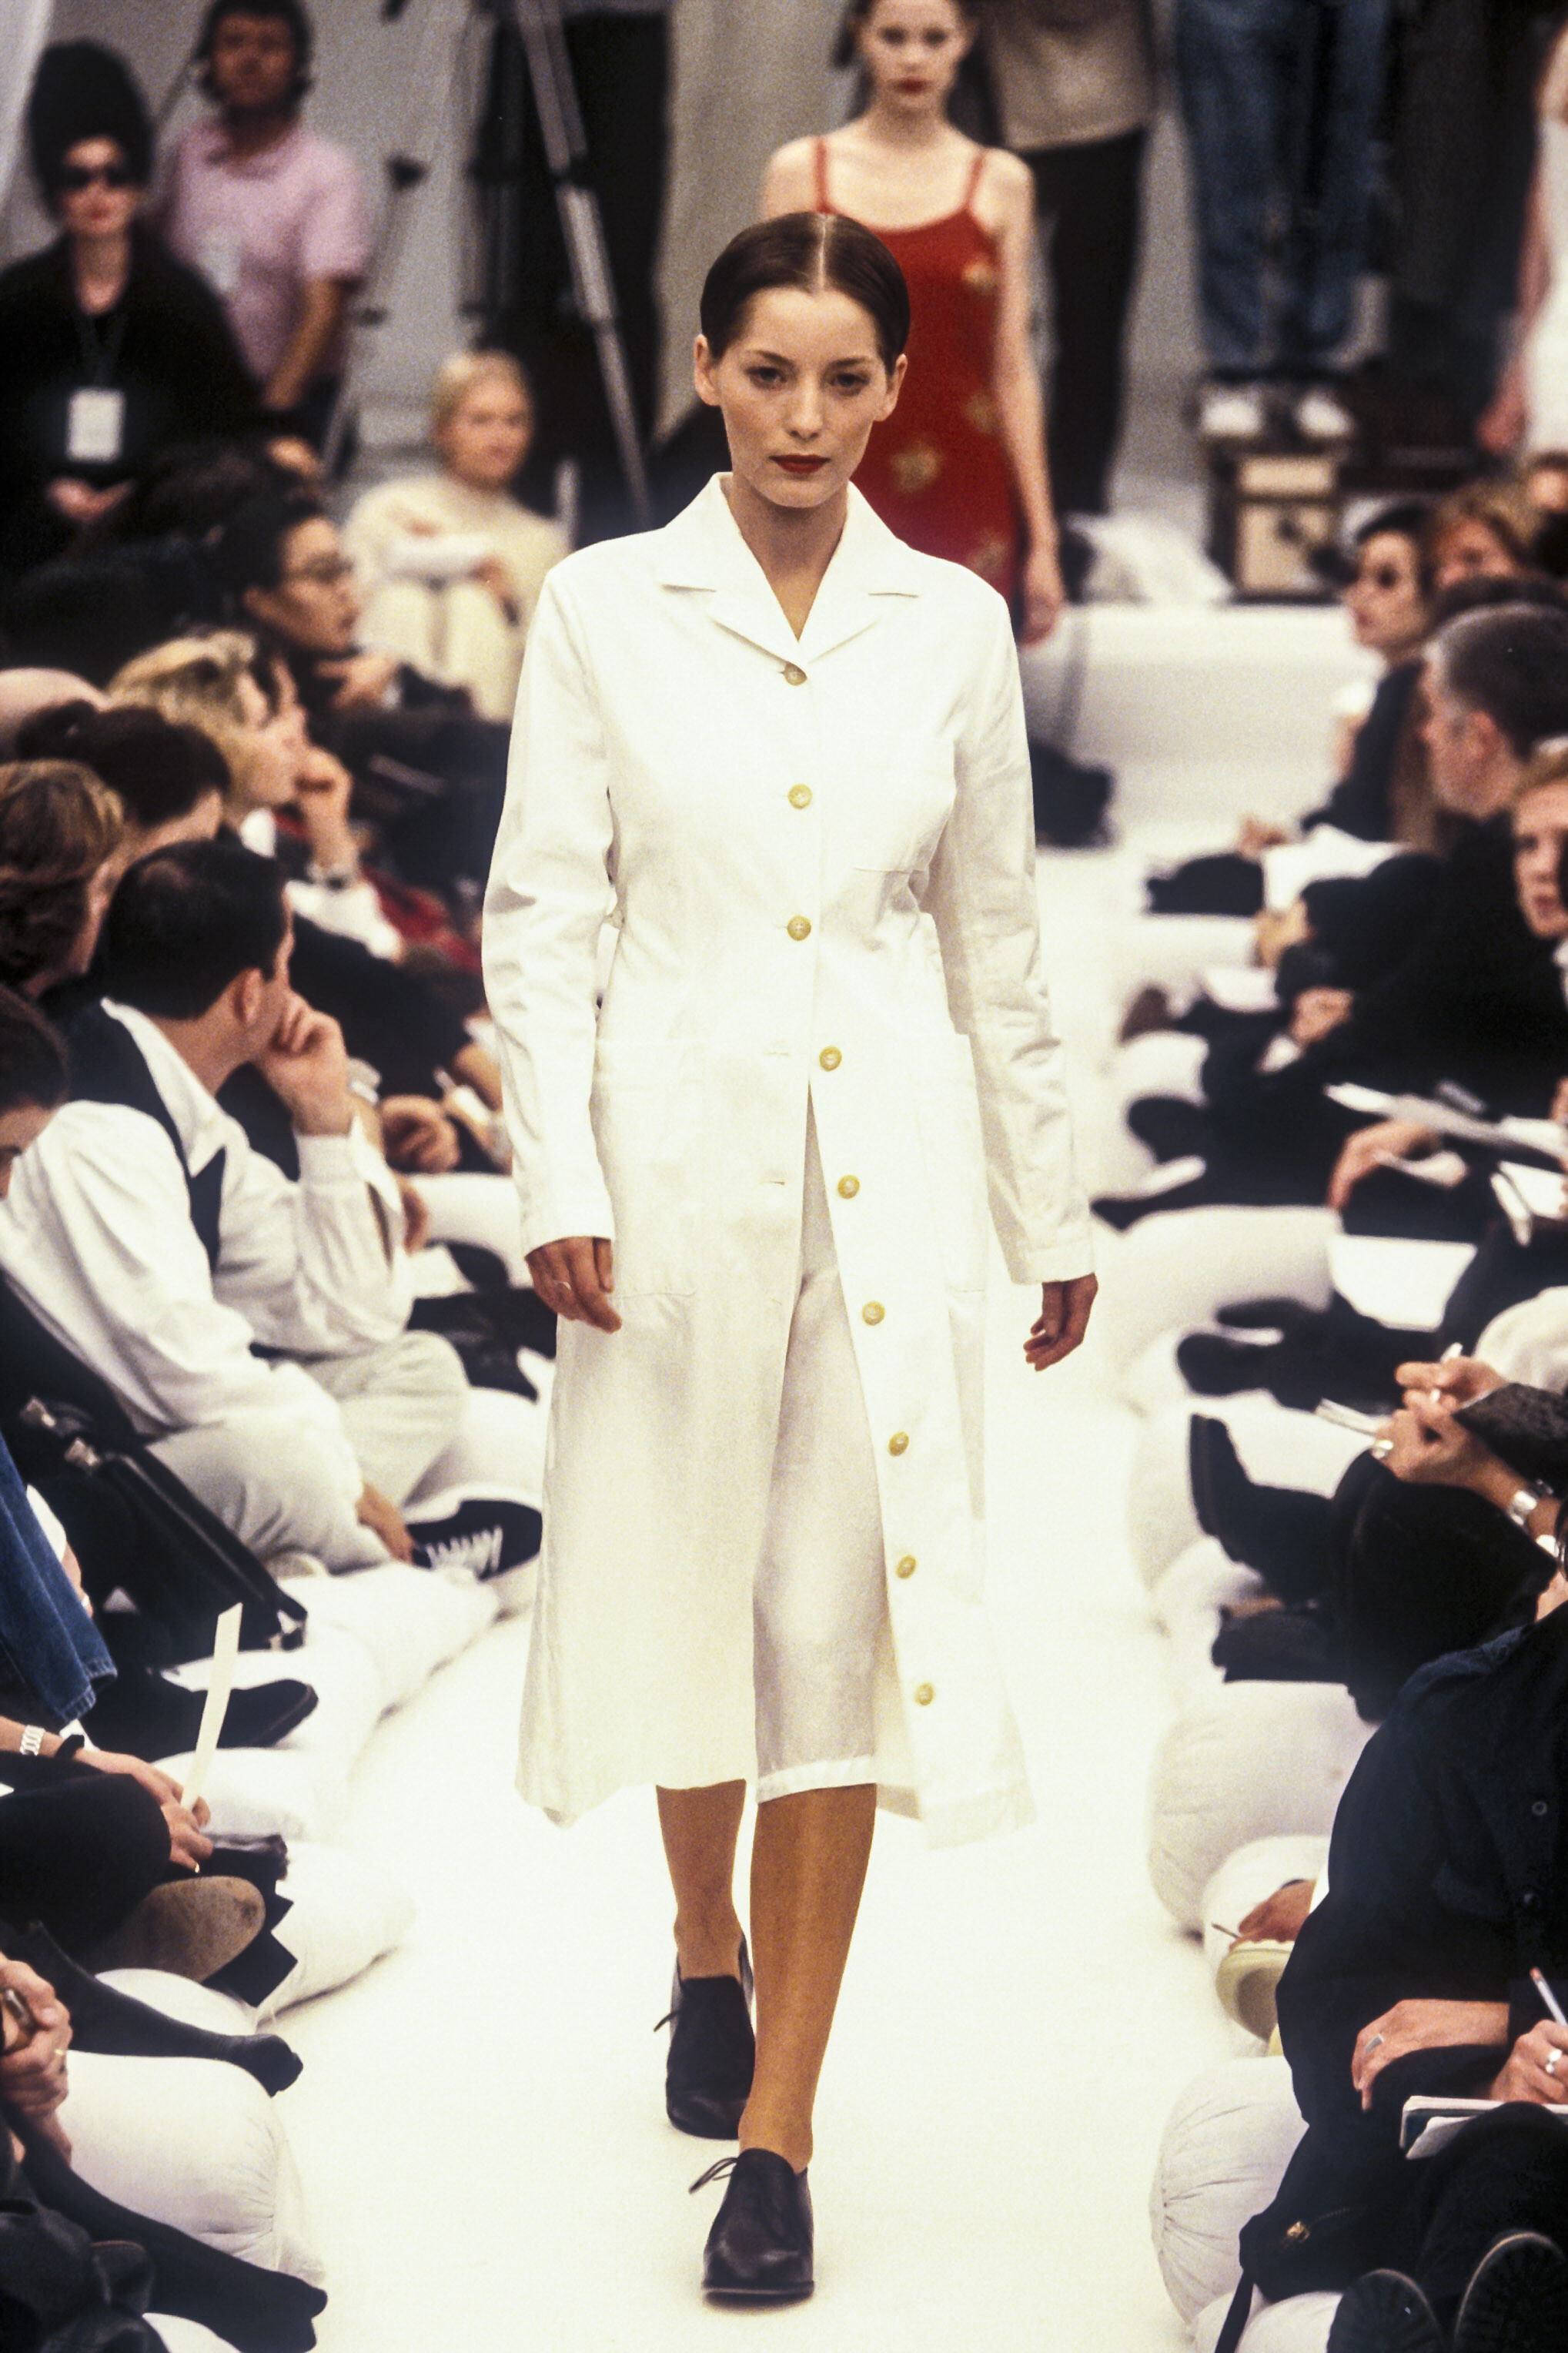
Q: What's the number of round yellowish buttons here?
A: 9